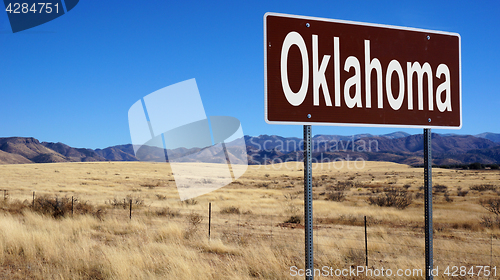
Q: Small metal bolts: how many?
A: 4